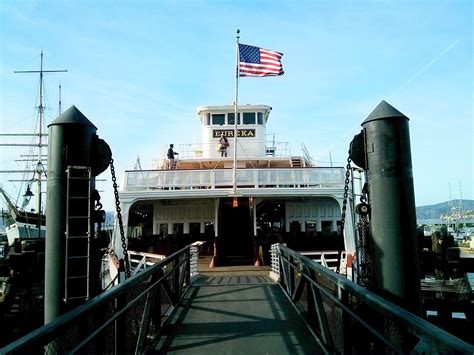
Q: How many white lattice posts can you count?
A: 2